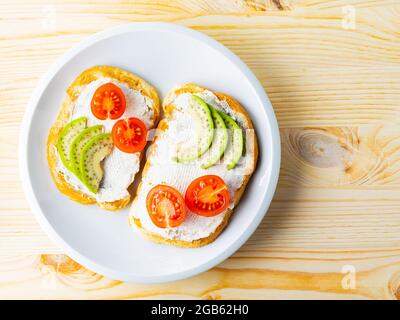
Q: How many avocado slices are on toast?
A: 6